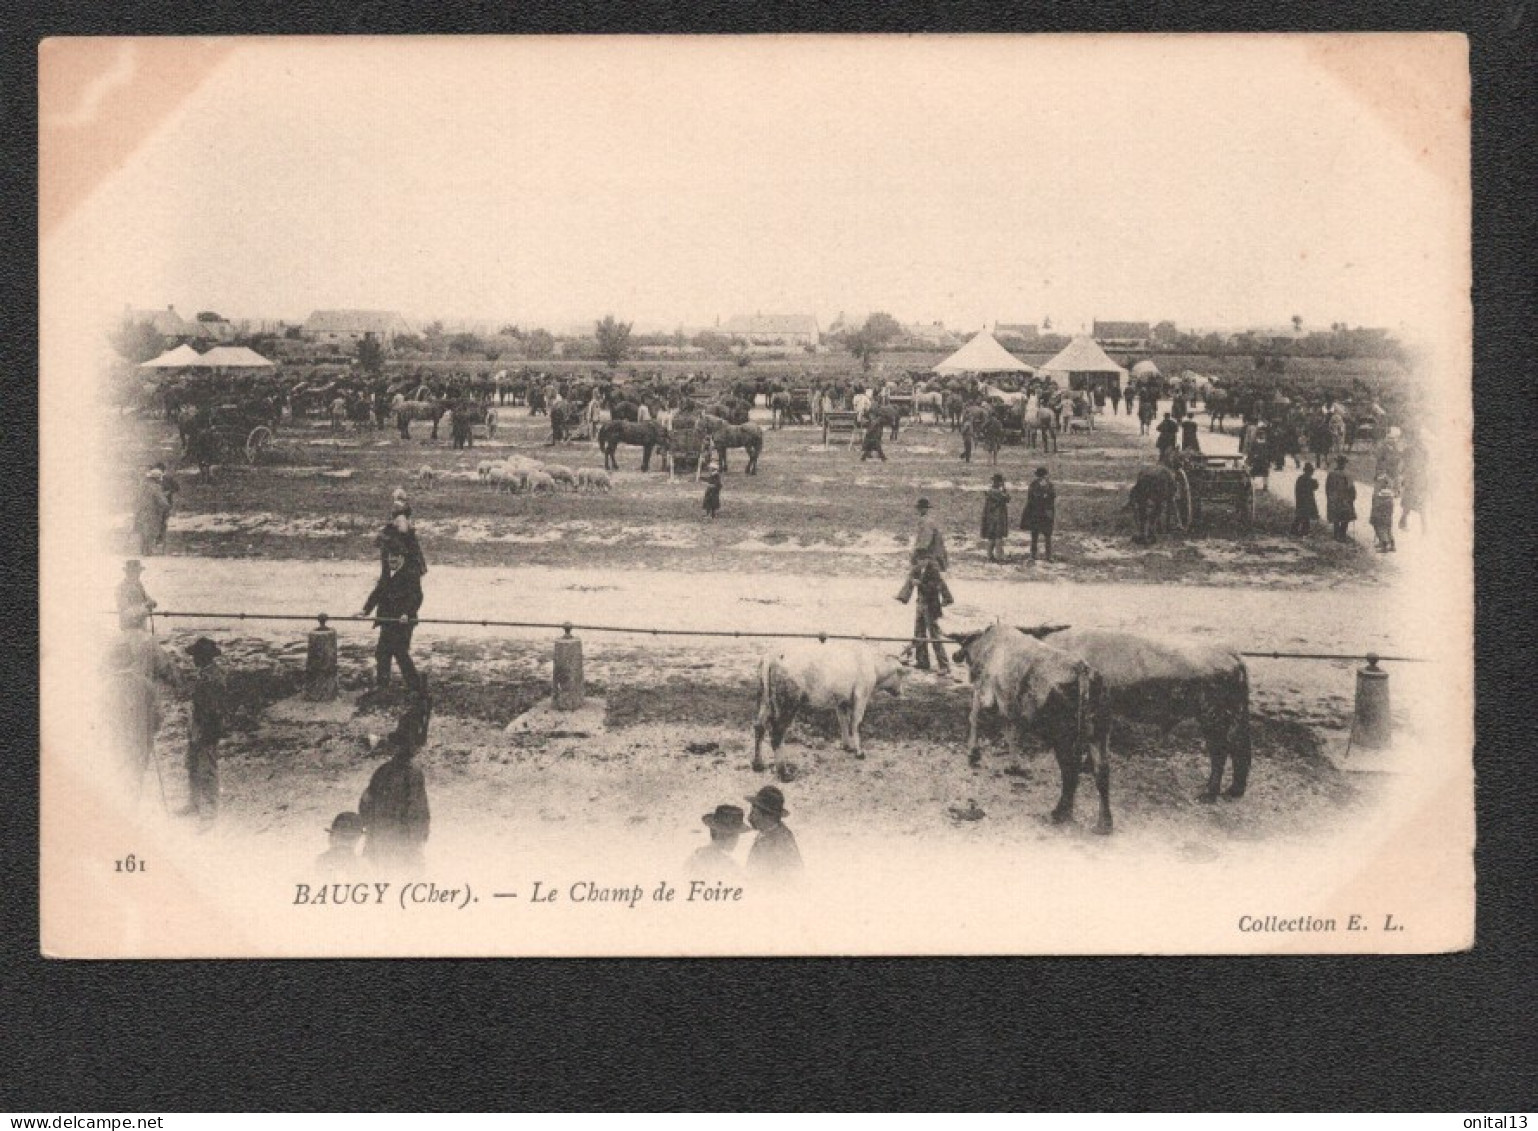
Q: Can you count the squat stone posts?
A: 3